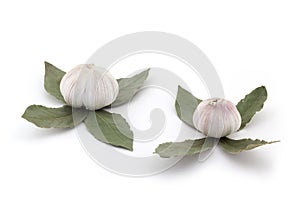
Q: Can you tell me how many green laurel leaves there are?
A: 8